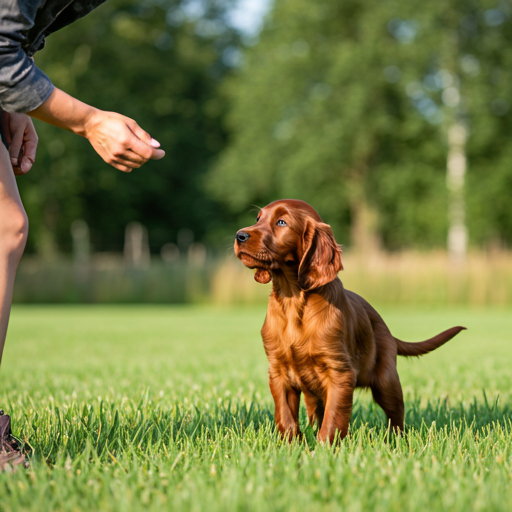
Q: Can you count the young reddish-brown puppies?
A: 1